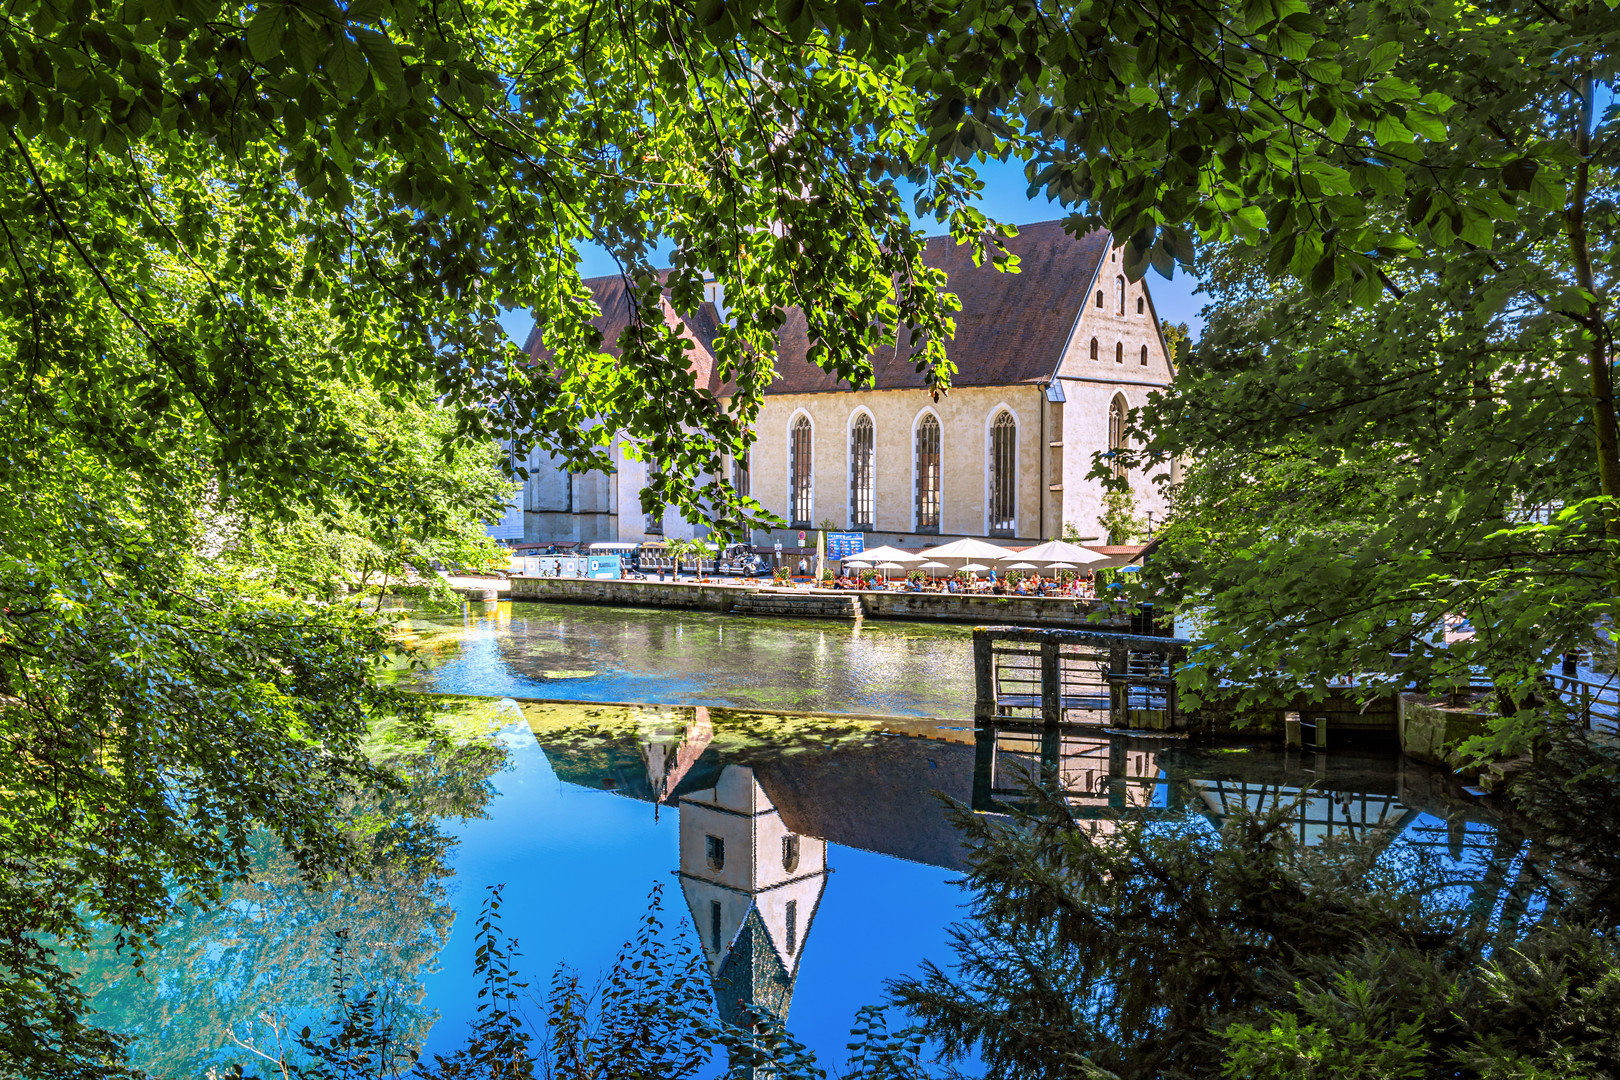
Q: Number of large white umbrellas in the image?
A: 3